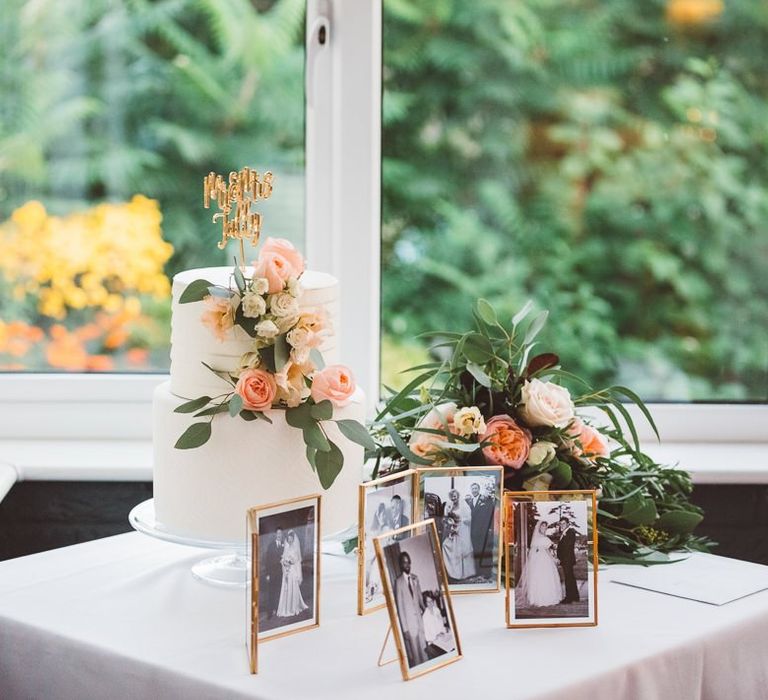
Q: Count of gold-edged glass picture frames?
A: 5